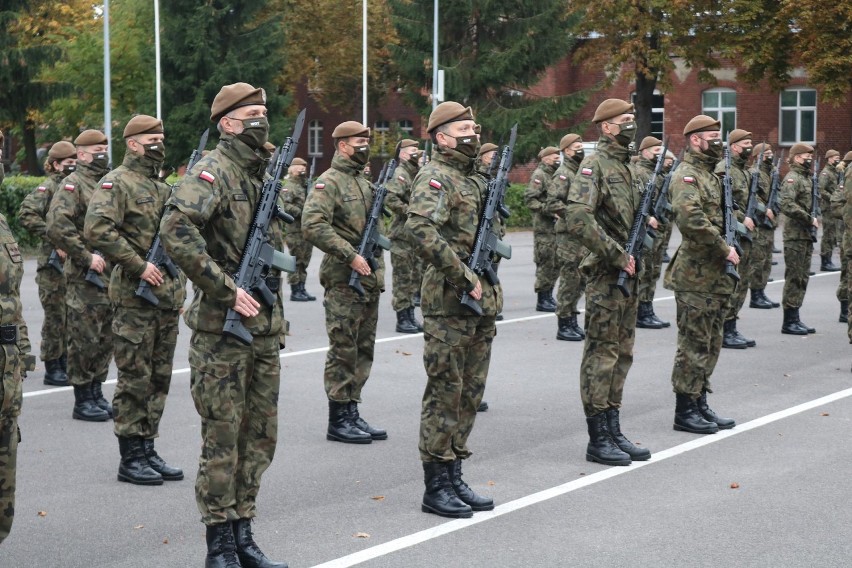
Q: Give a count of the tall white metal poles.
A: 4